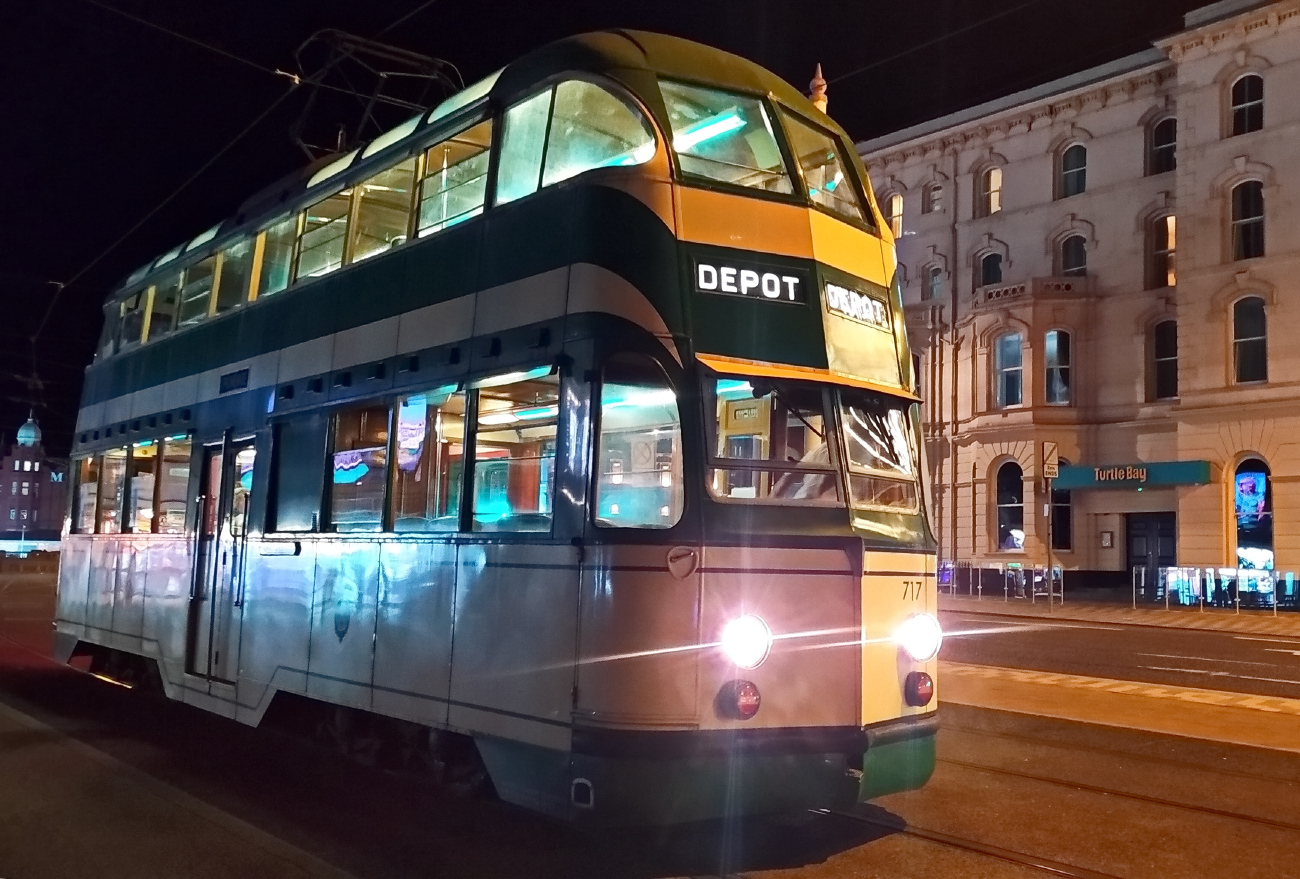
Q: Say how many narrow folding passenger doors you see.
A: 2